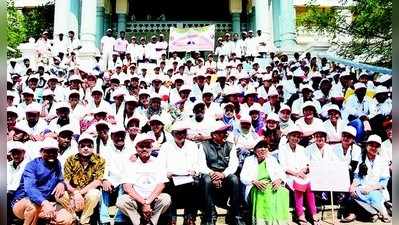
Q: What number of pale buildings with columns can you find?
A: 1